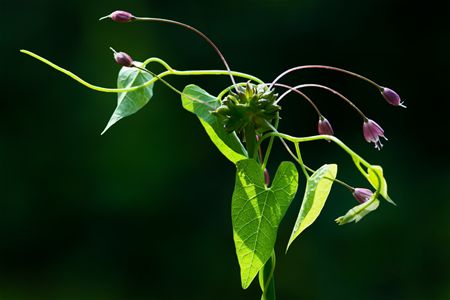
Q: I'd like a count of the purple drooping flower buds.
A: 6